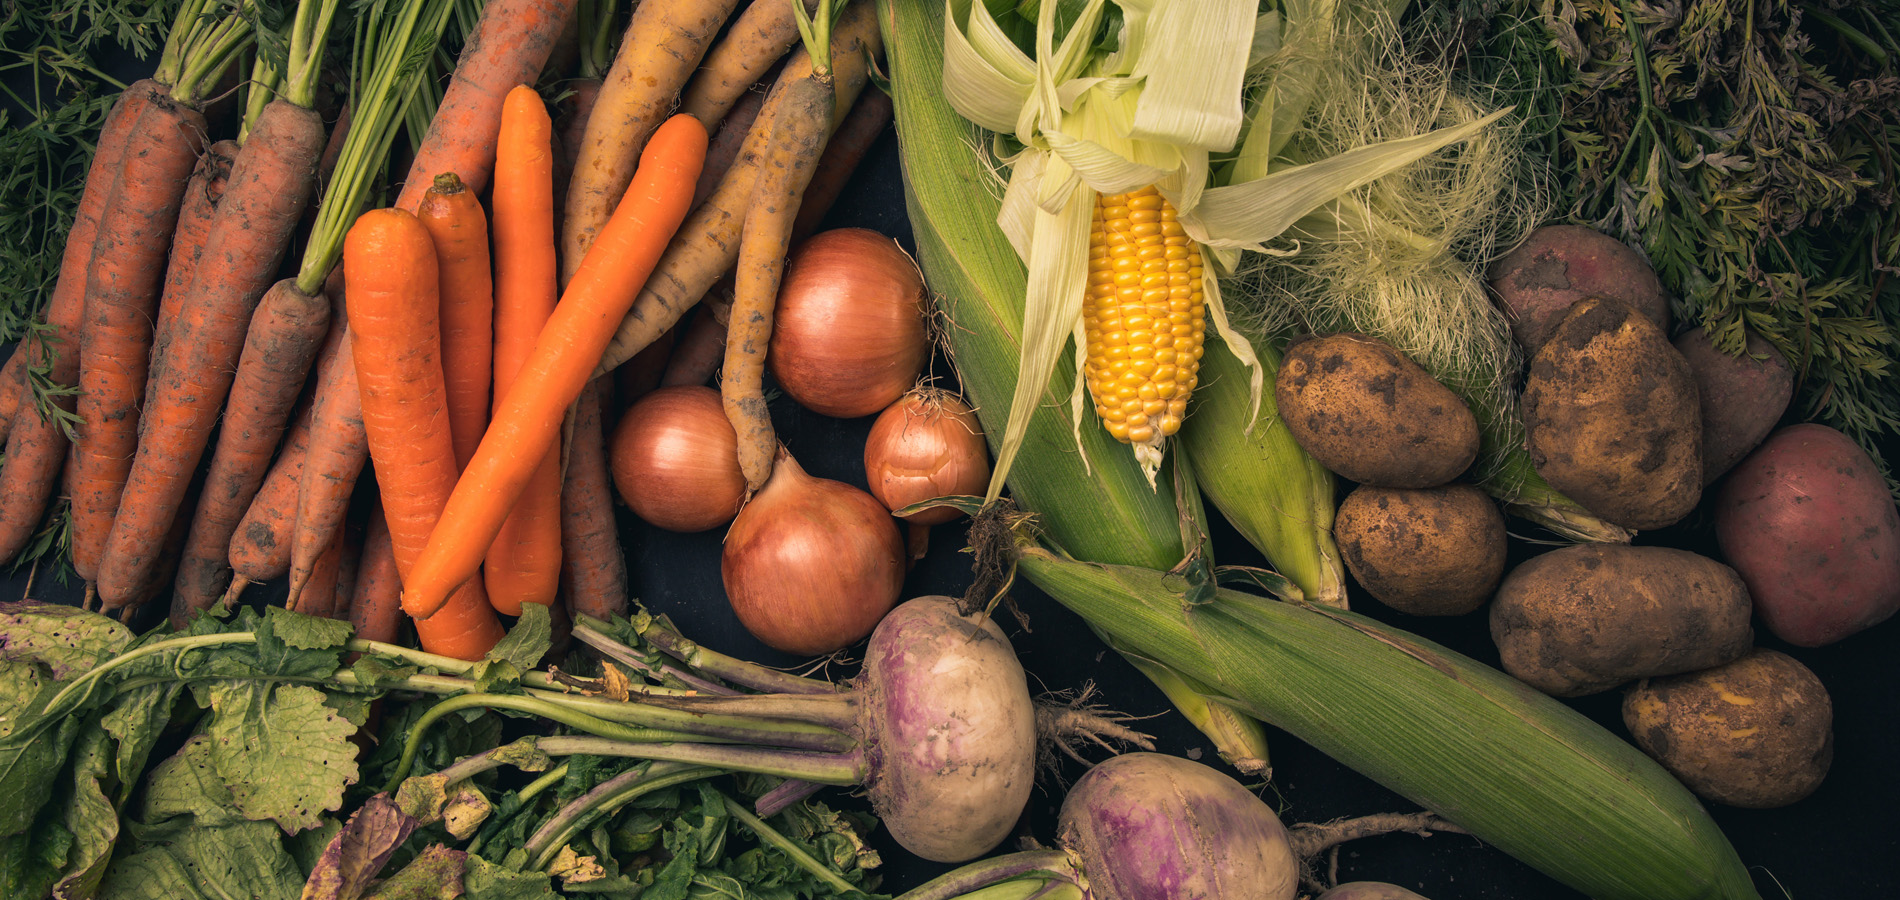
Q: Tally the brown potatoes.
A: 5